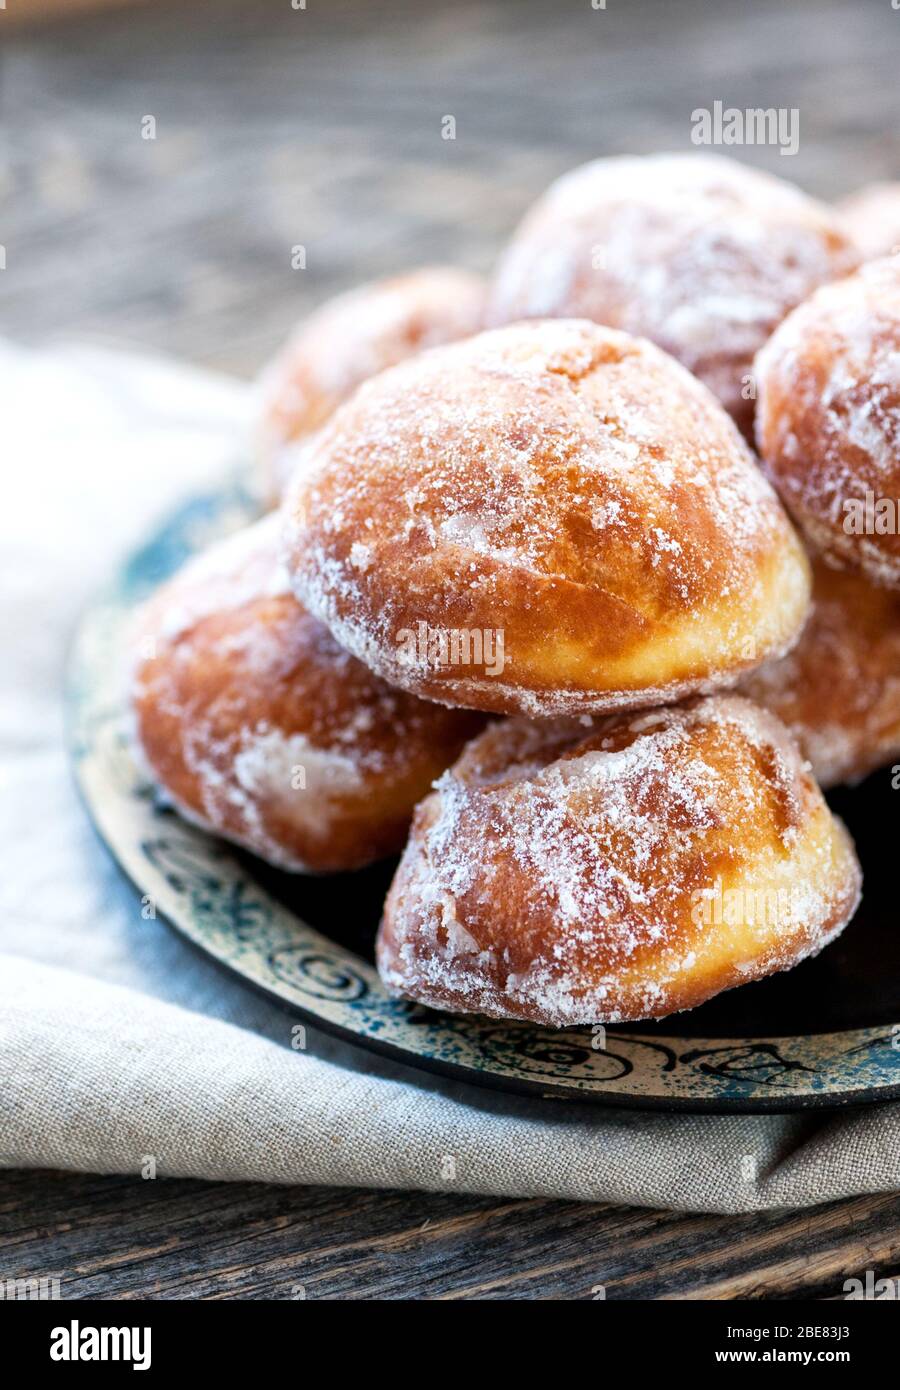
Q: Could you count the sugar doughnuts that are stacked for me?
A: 8